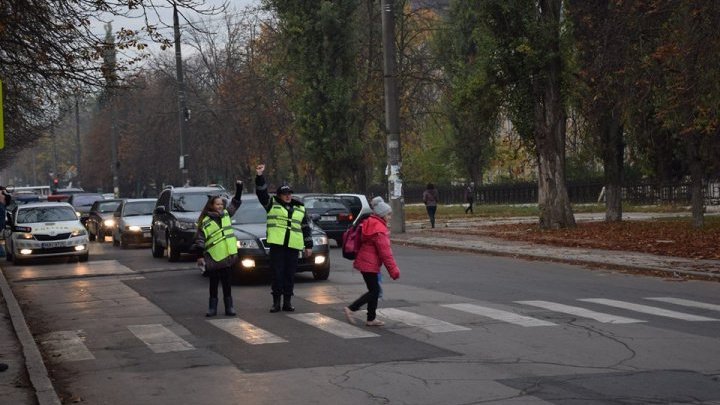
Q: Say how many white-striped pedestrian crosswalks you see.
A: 1